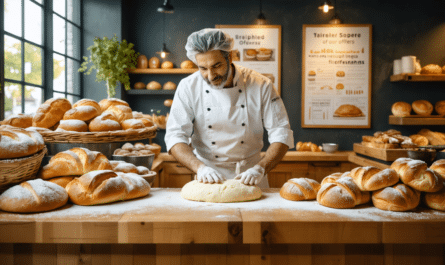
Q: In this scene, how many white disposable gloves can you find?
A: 2